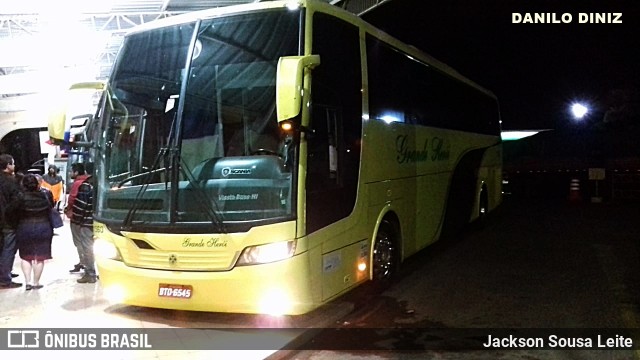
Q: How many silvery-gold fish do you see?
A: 0